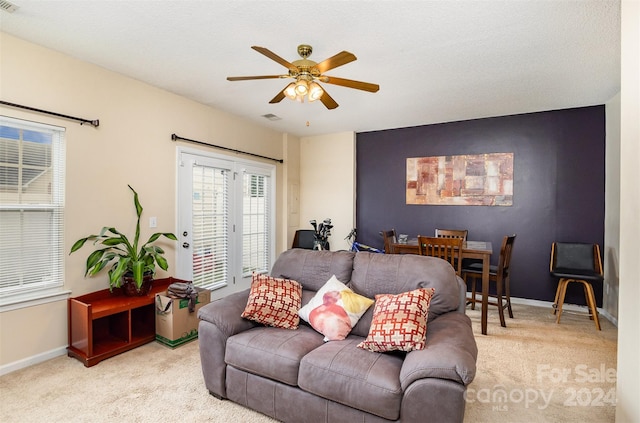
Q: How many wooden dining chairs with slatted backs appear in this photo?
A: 4